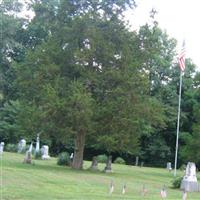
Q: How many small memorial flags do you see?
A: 5